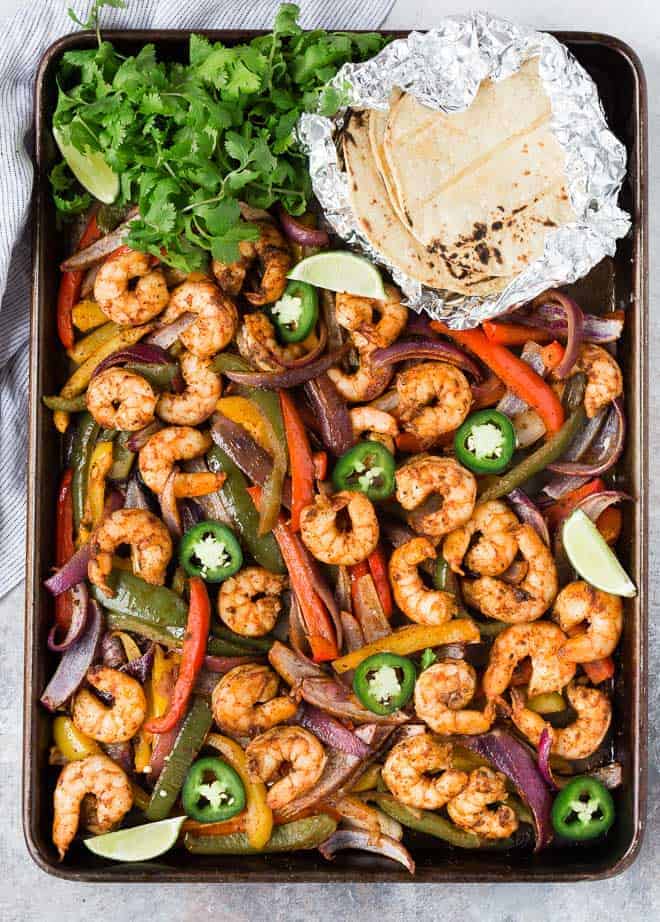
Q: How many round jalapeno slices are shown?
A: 7